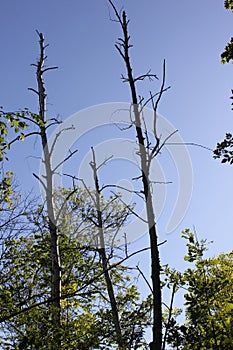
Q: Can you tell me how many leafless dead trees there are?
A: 3